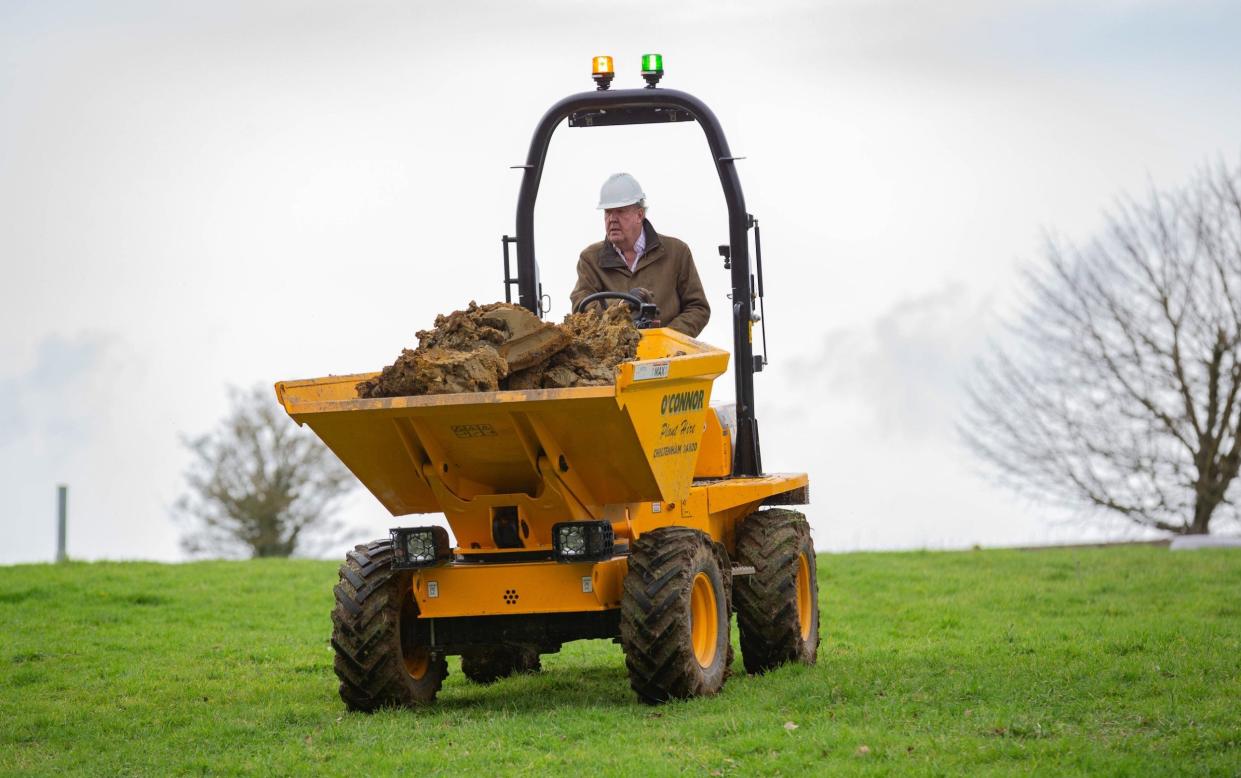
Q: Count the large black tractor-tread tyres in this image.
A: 4